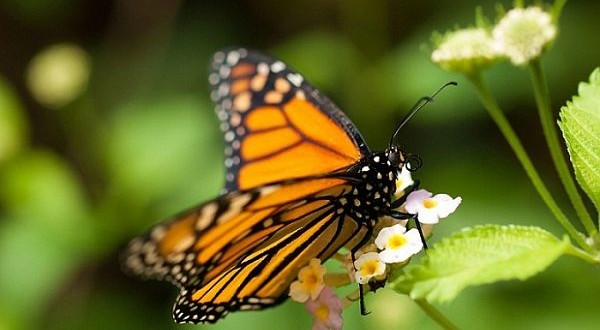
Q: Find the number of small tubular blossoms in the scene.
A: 6